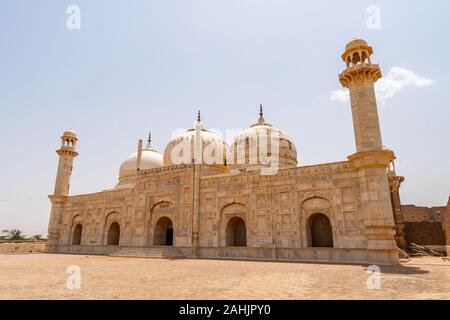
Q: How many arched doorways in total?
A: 5